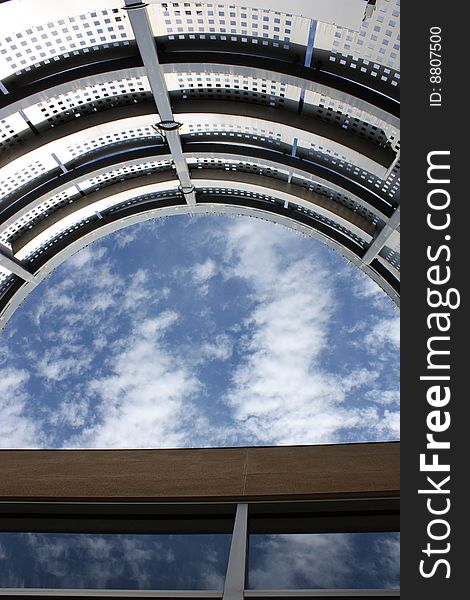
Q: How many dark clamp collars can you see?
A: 3